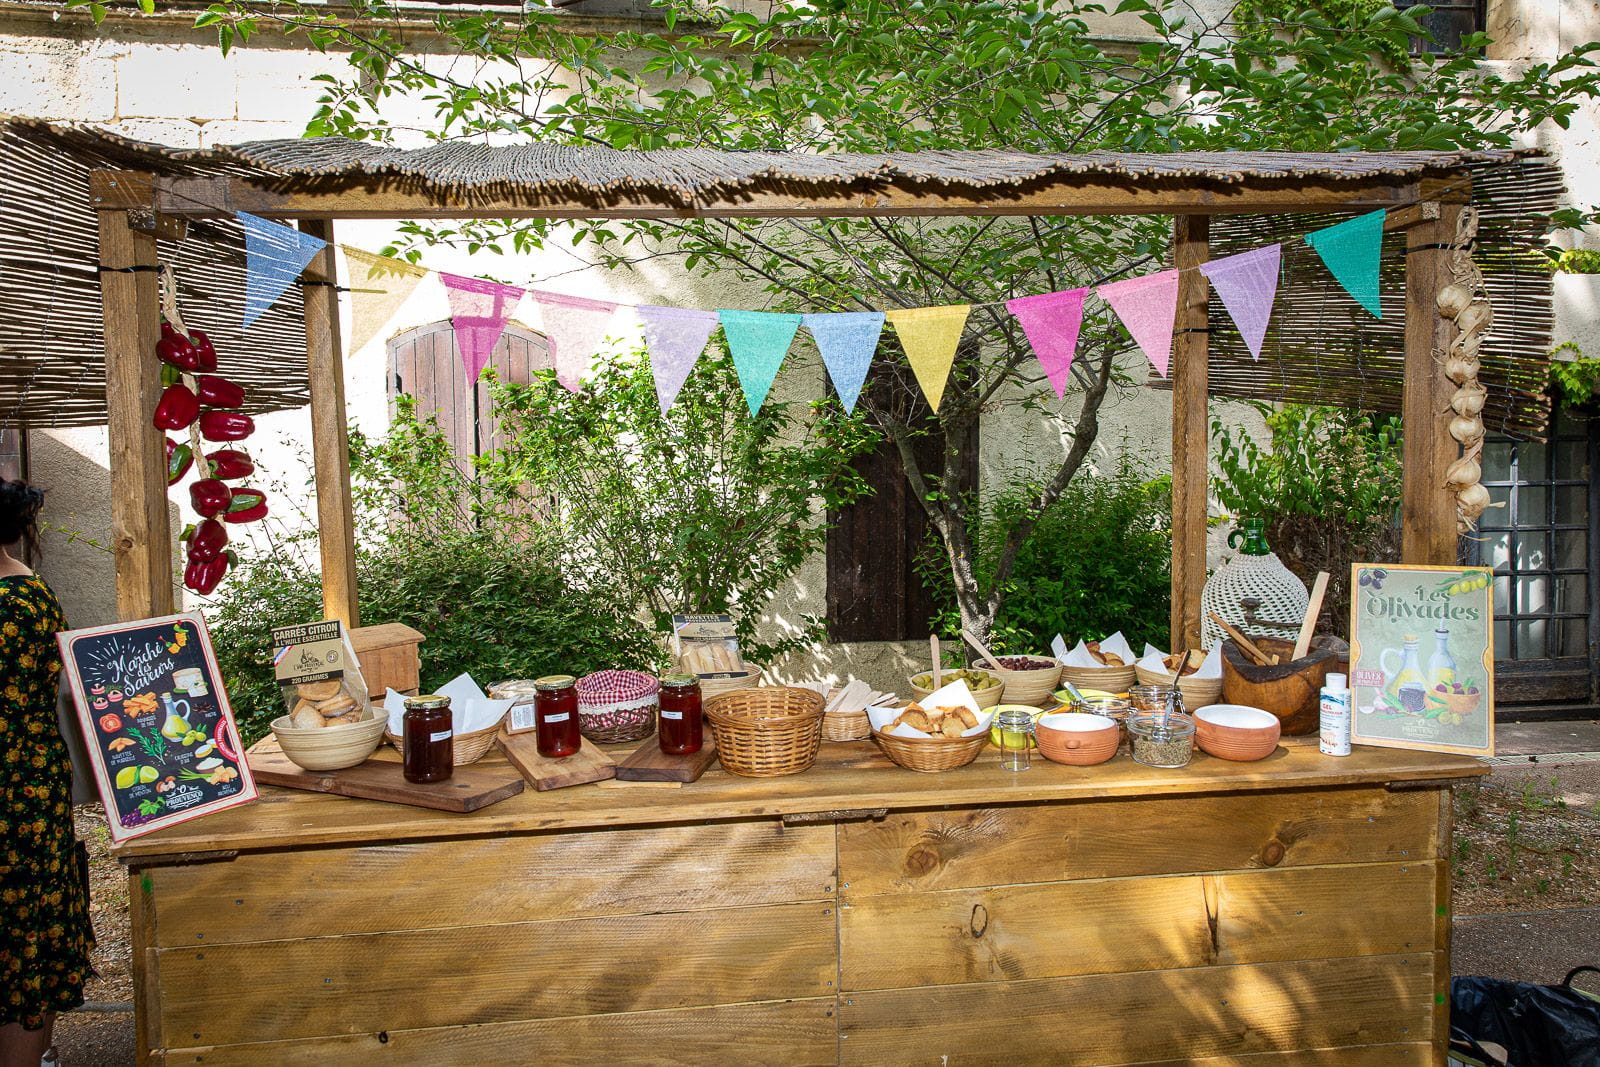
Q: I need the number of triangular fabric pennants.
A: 12